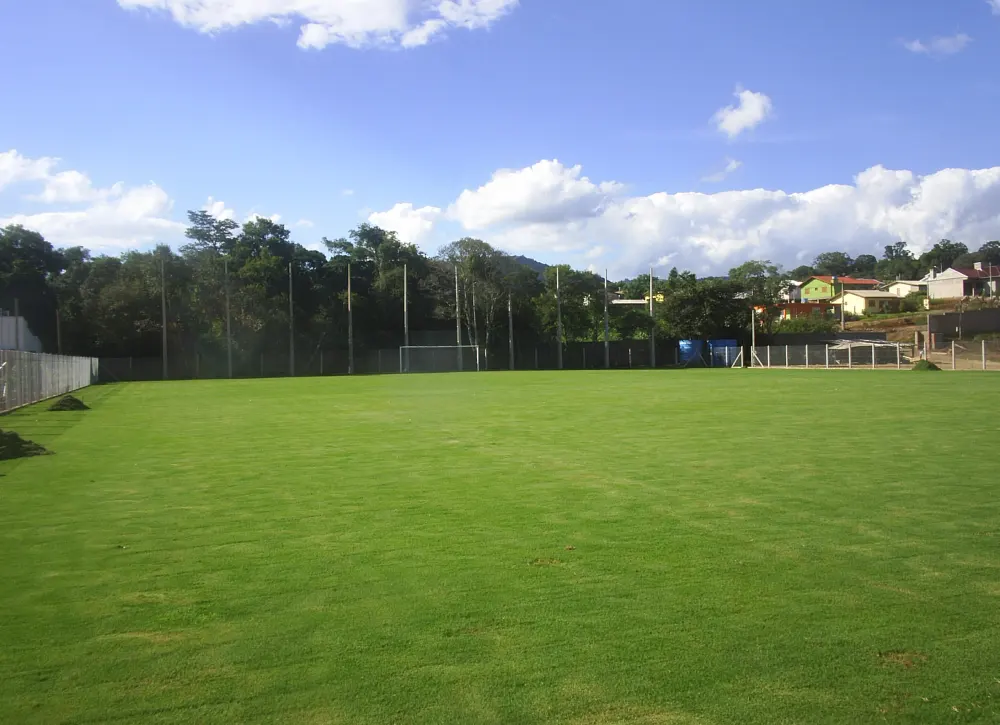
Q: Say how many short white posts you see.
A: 13